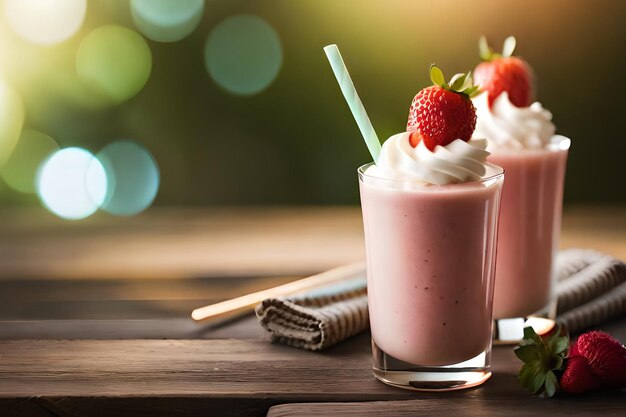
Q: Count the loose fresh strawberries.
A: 2